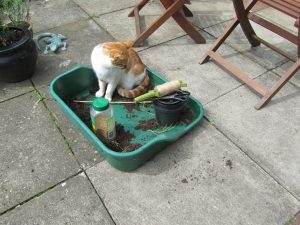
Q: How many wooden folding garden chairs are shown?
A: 2